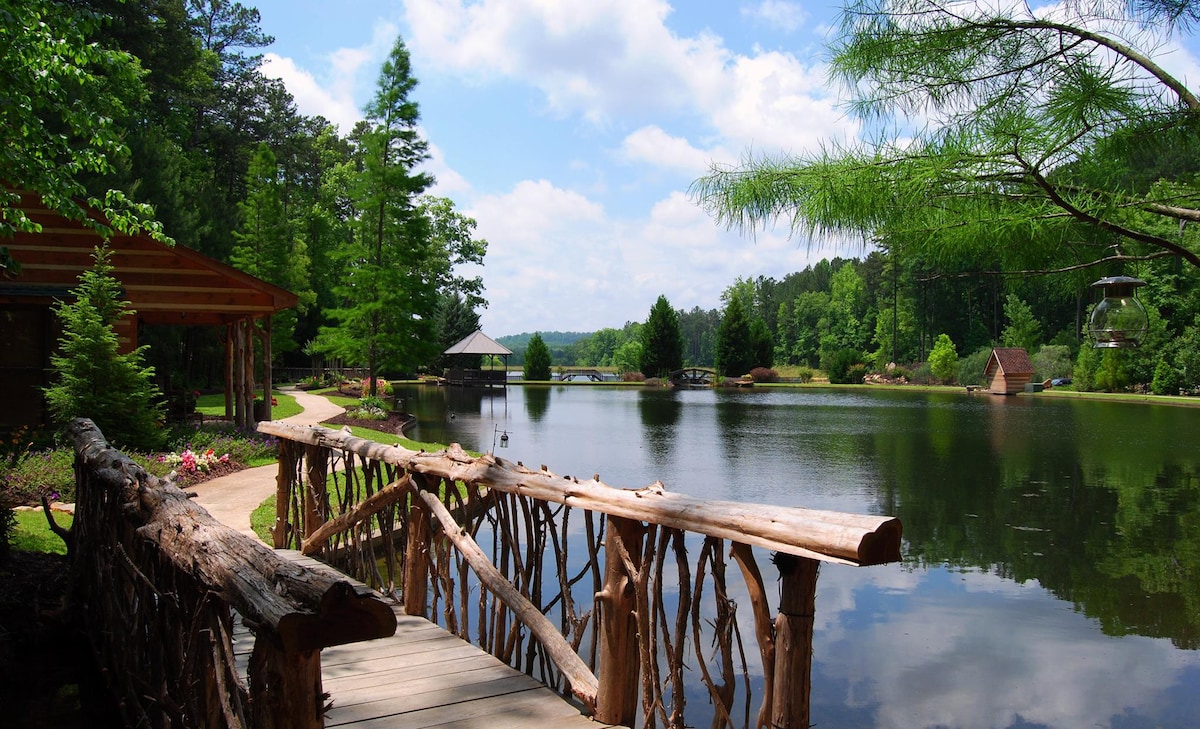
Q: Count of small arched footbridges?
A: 2